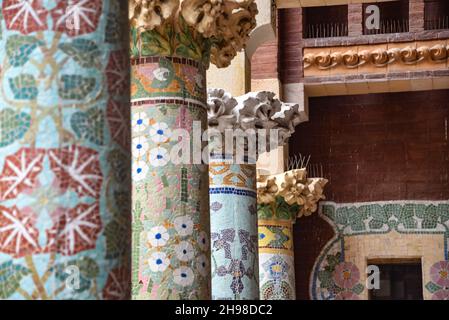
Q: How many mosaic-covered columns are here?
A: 4